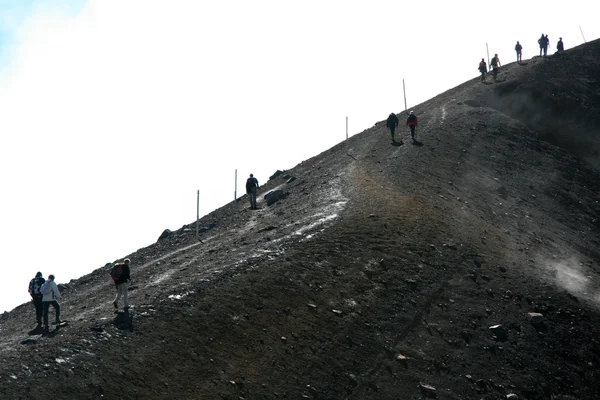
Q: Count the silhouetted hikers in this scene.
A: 12